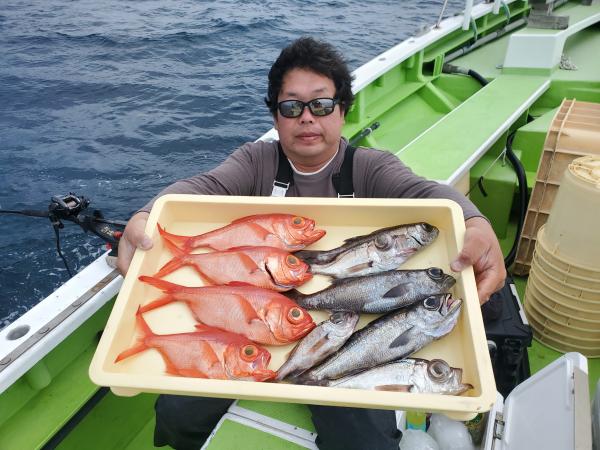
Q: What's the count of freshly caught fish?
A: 10